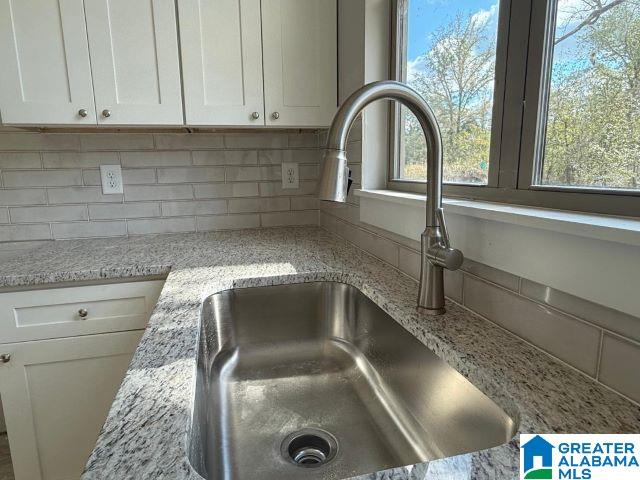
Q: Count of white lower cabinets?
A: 1